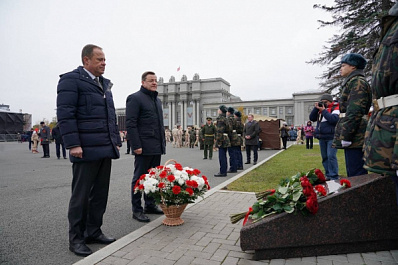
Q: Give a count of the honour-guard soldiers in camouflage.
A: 5